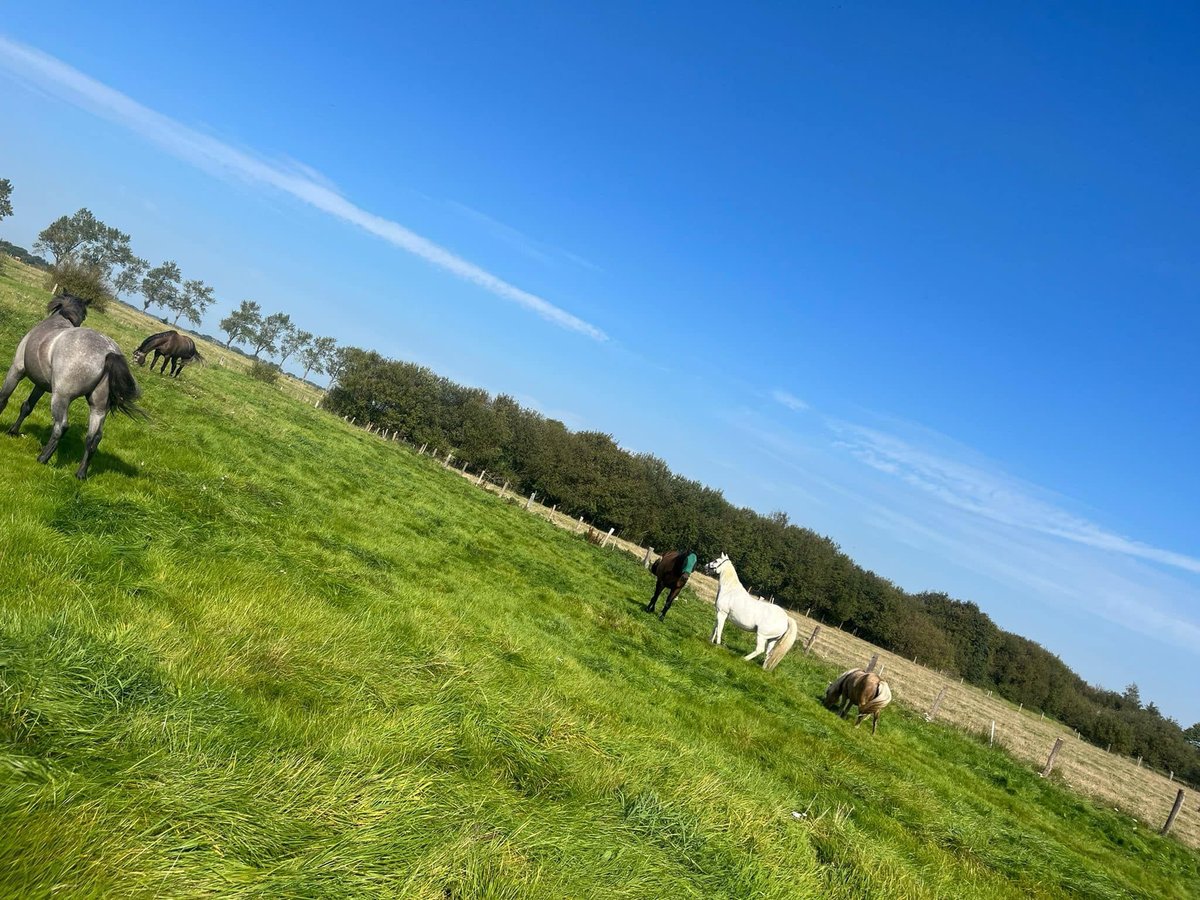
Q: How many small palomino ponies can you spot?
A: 1